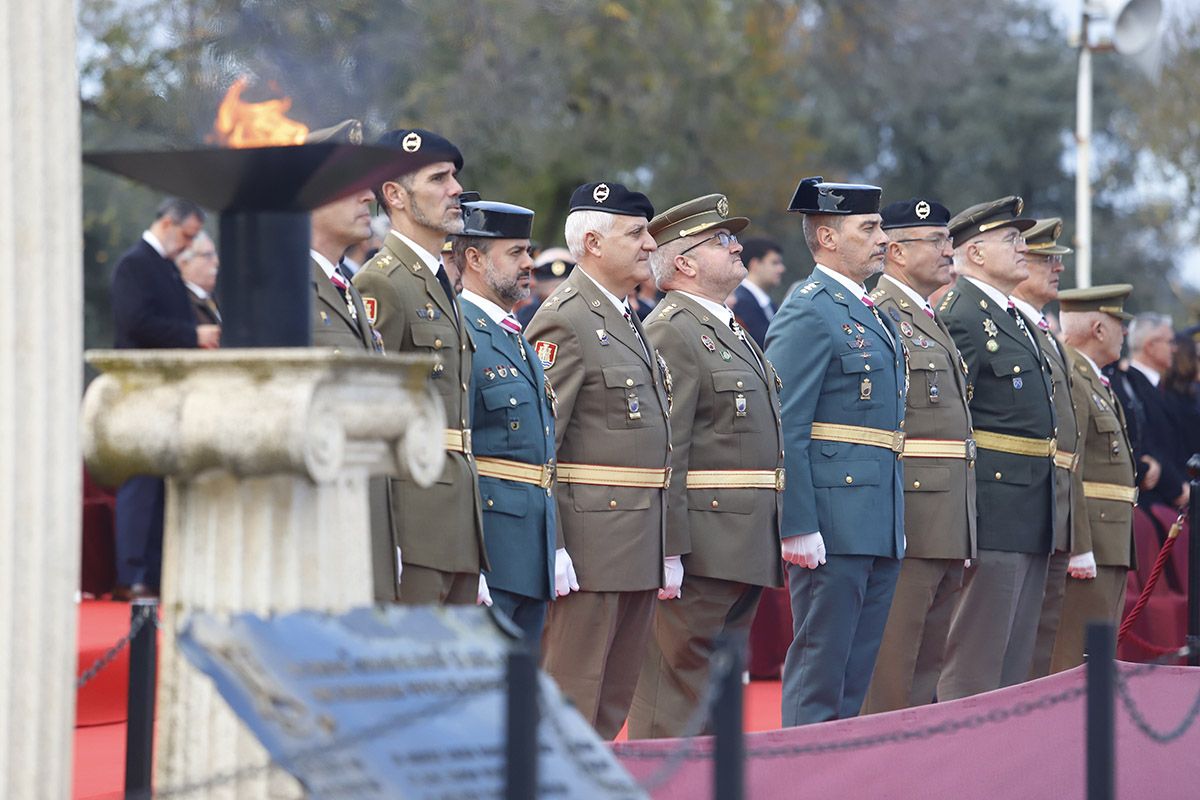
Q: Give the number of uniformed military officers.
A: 10